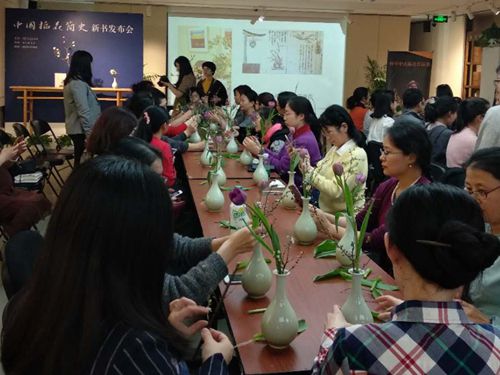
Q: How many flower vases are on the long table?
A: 13